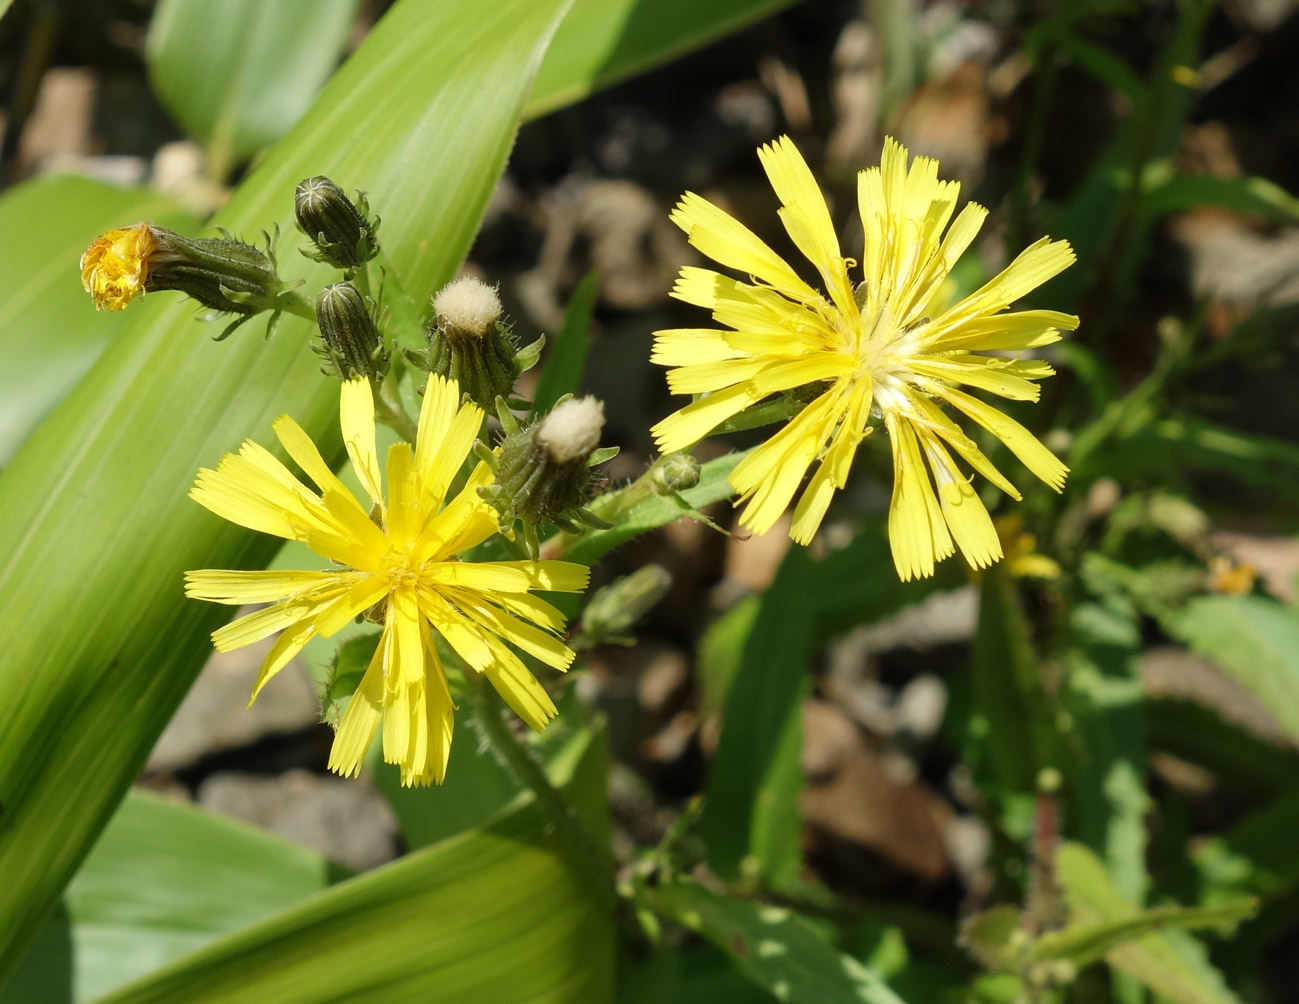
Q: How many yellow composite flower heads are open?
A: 2